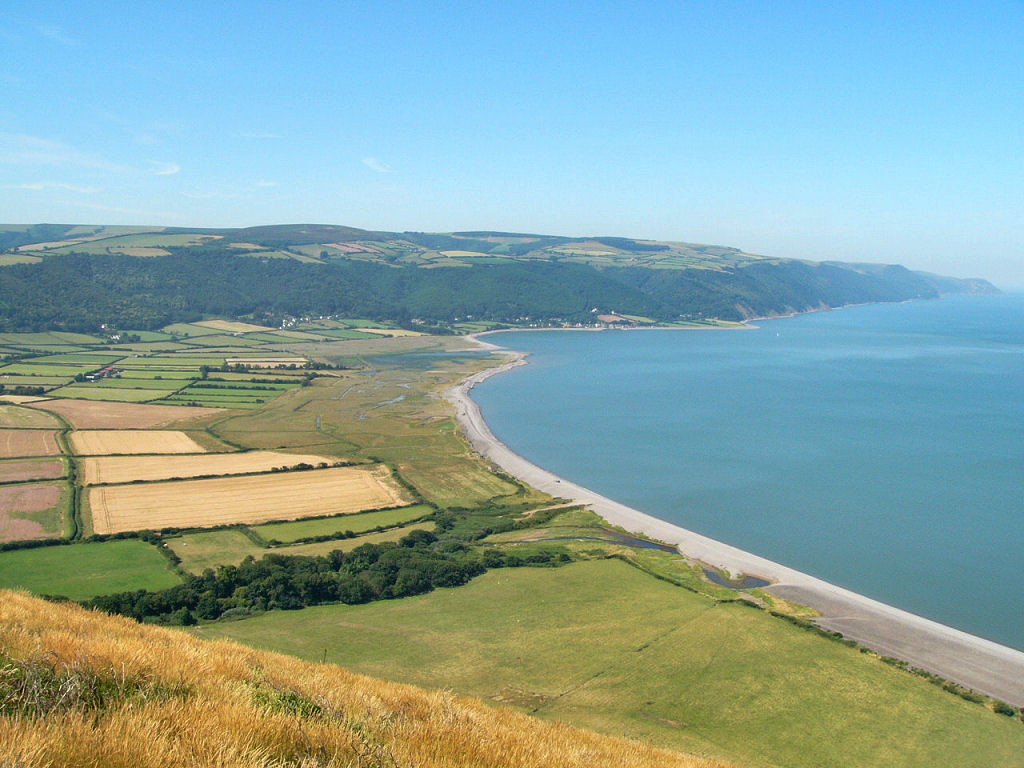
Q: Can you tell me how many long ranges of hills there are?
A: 1